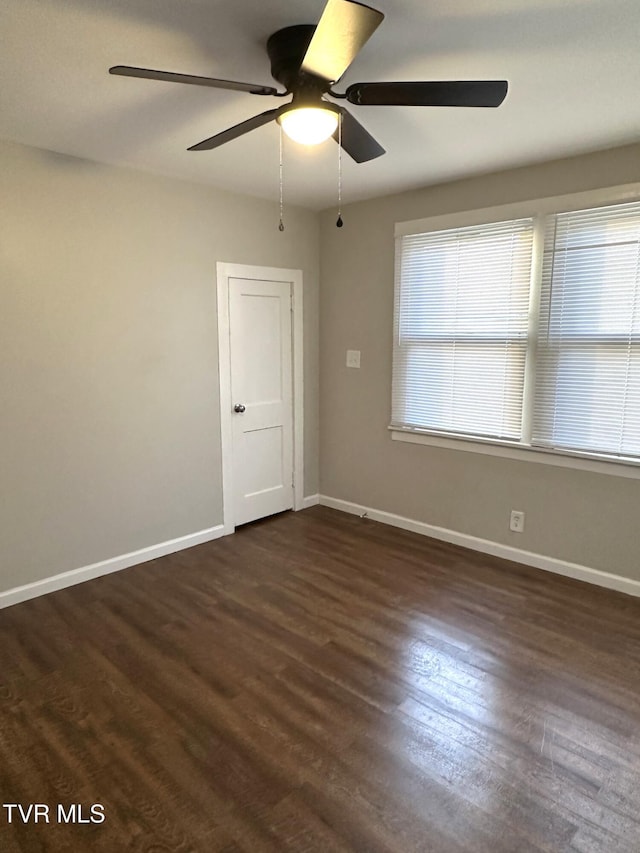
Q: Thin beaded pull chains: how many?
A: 2